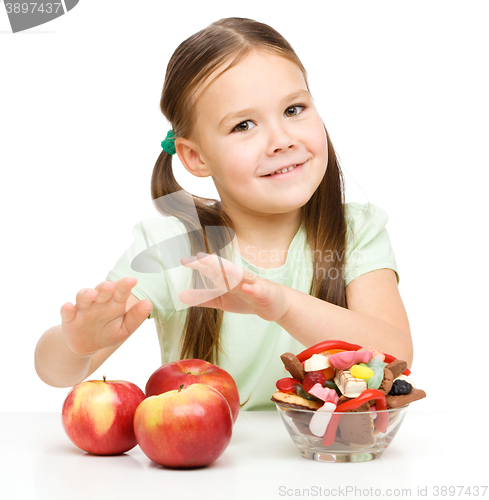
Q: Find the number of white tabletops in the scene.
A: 1